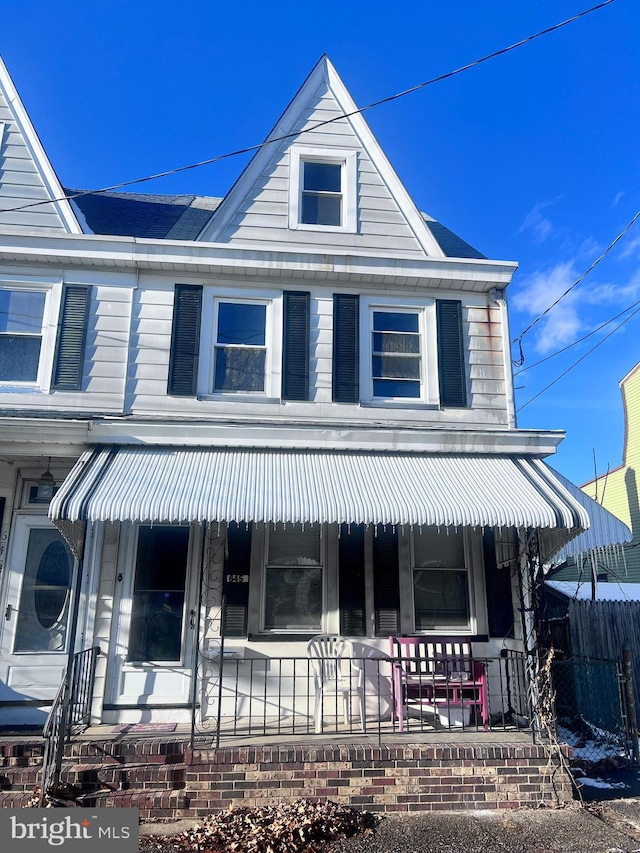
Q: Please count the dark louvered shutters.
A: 9